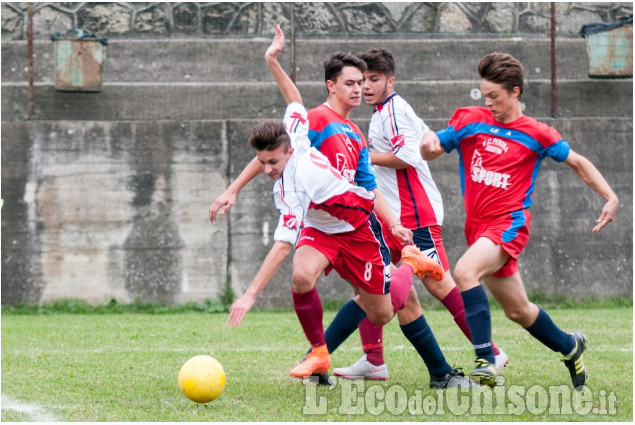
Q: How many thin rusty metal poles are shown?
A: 3